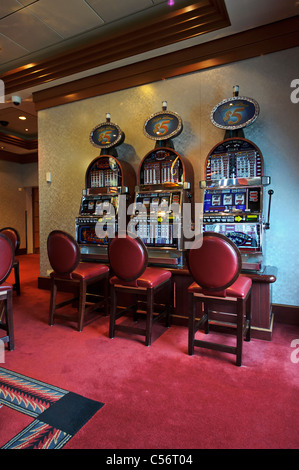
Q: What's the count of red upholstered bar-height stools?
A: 5